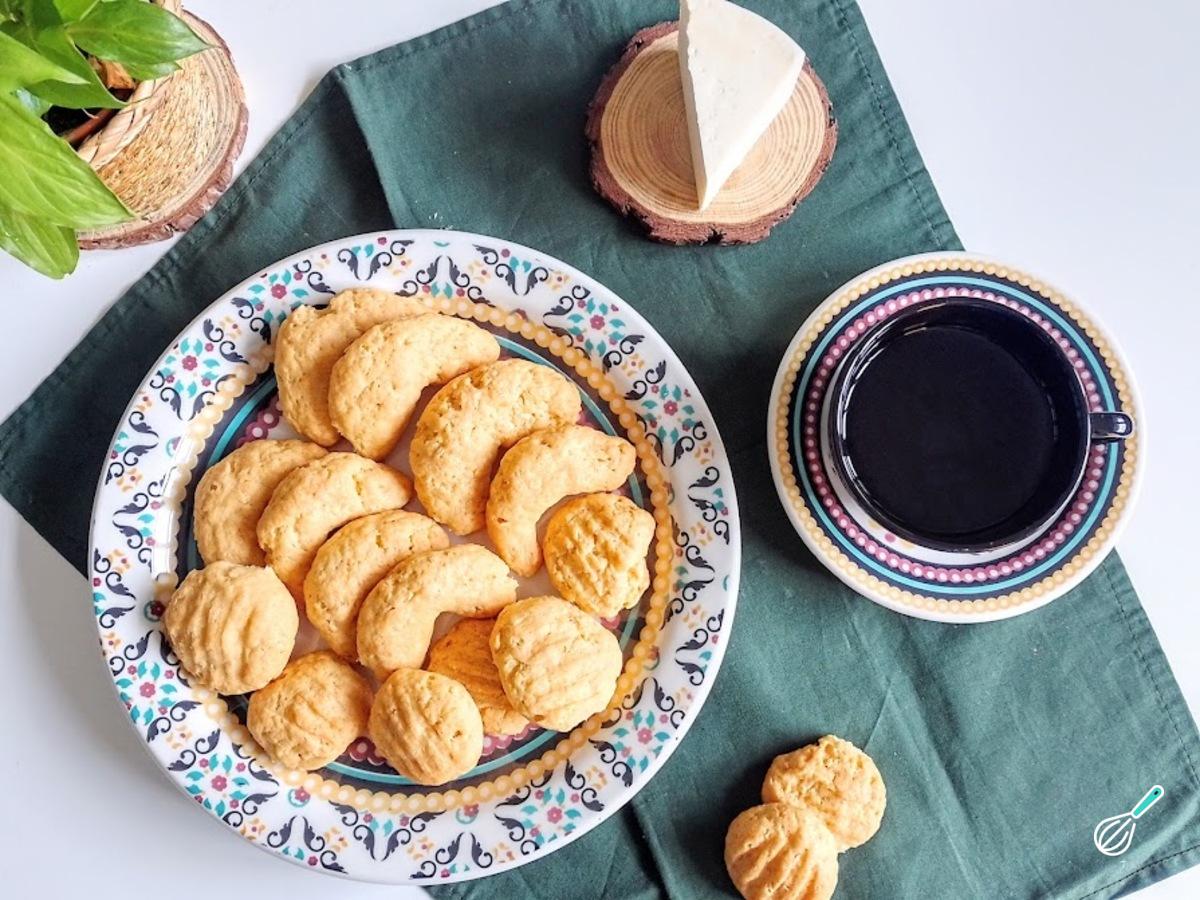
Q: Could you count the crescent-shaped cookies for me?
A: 8